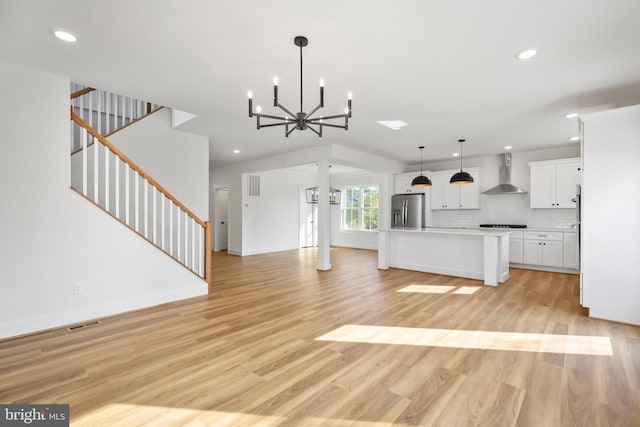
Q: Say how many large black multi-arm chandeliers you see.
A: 1